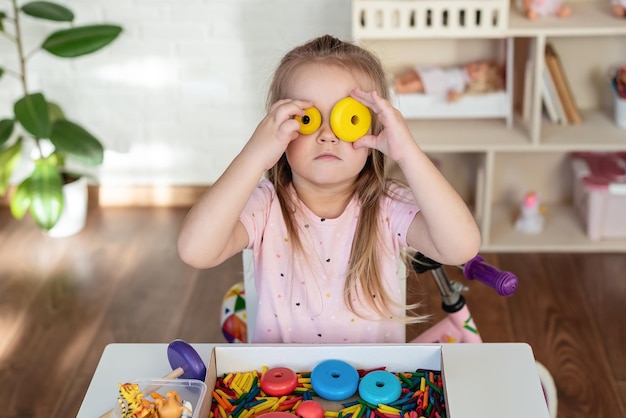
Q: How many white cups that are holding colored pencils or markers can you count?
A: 1